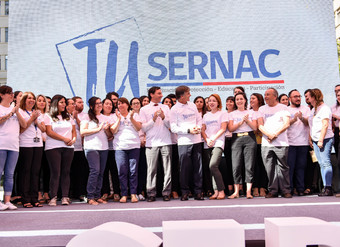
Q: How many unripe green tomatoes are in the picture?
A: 0